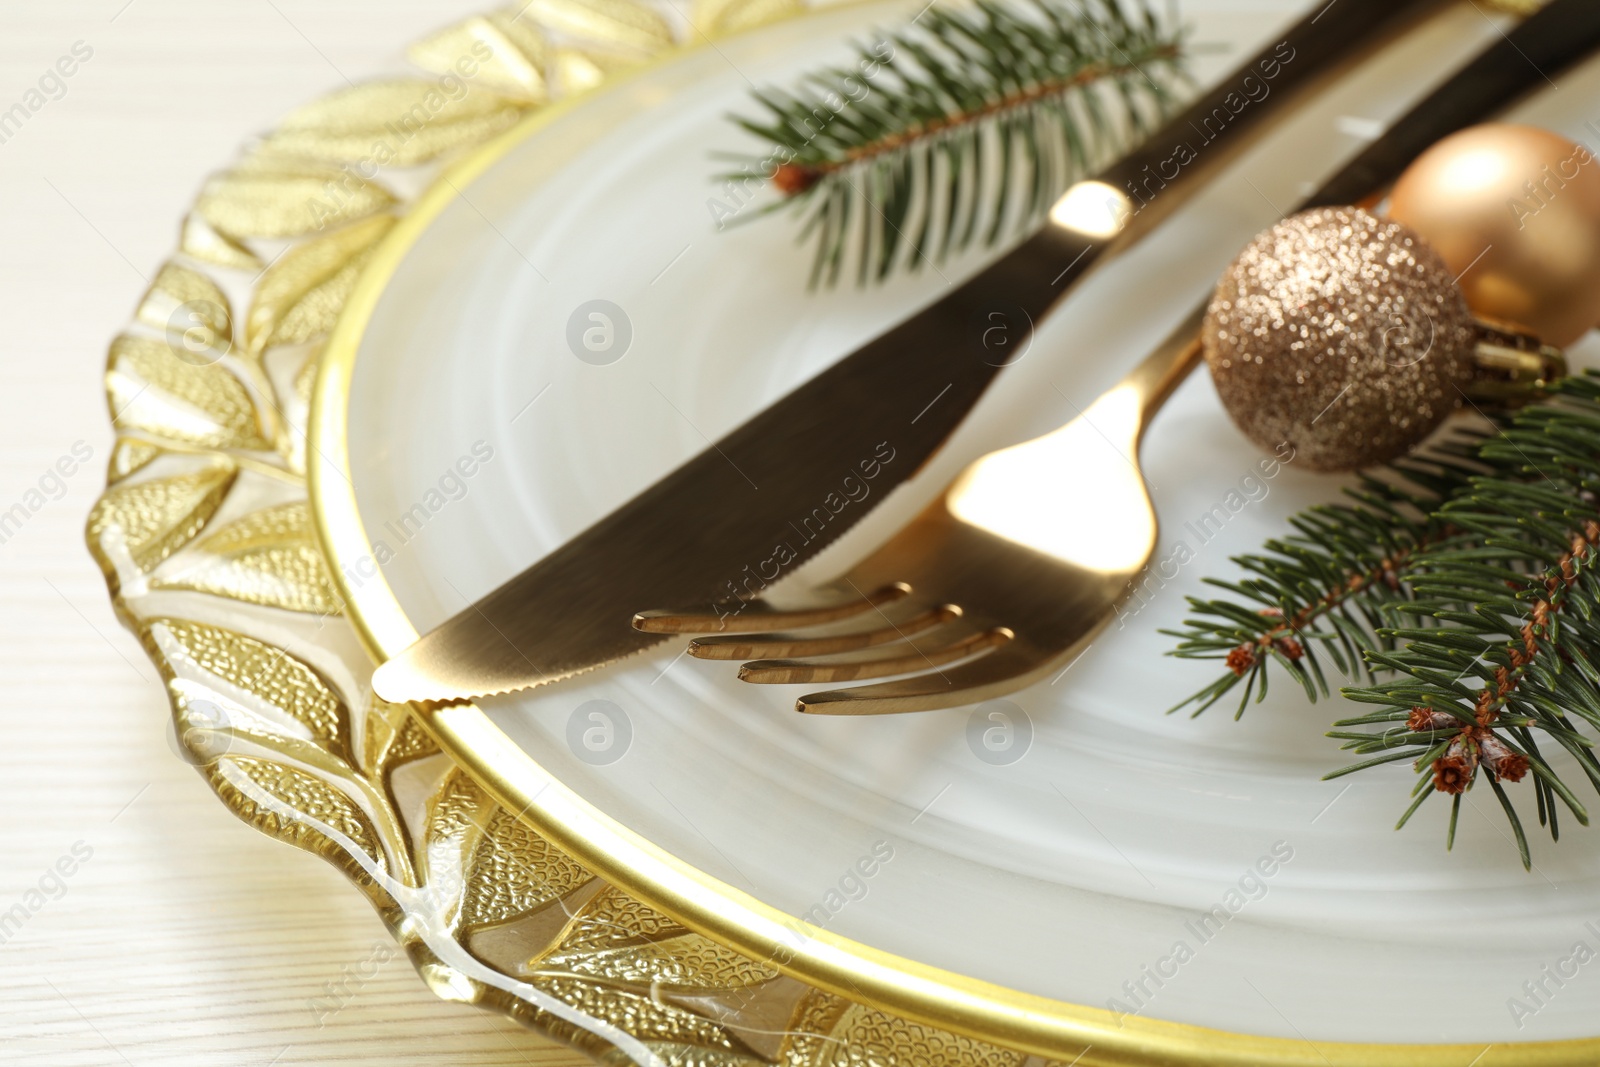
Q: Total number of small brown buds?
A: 6